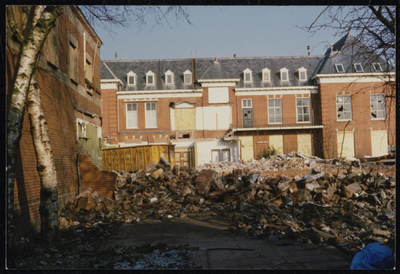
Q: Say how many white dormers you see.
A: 8